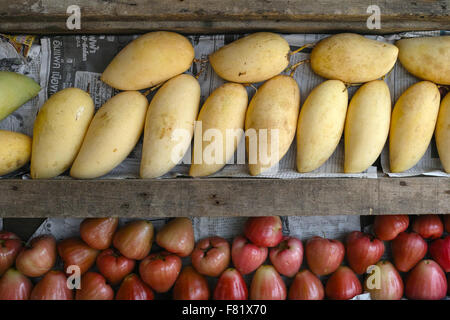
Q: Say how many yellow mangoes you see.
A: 14